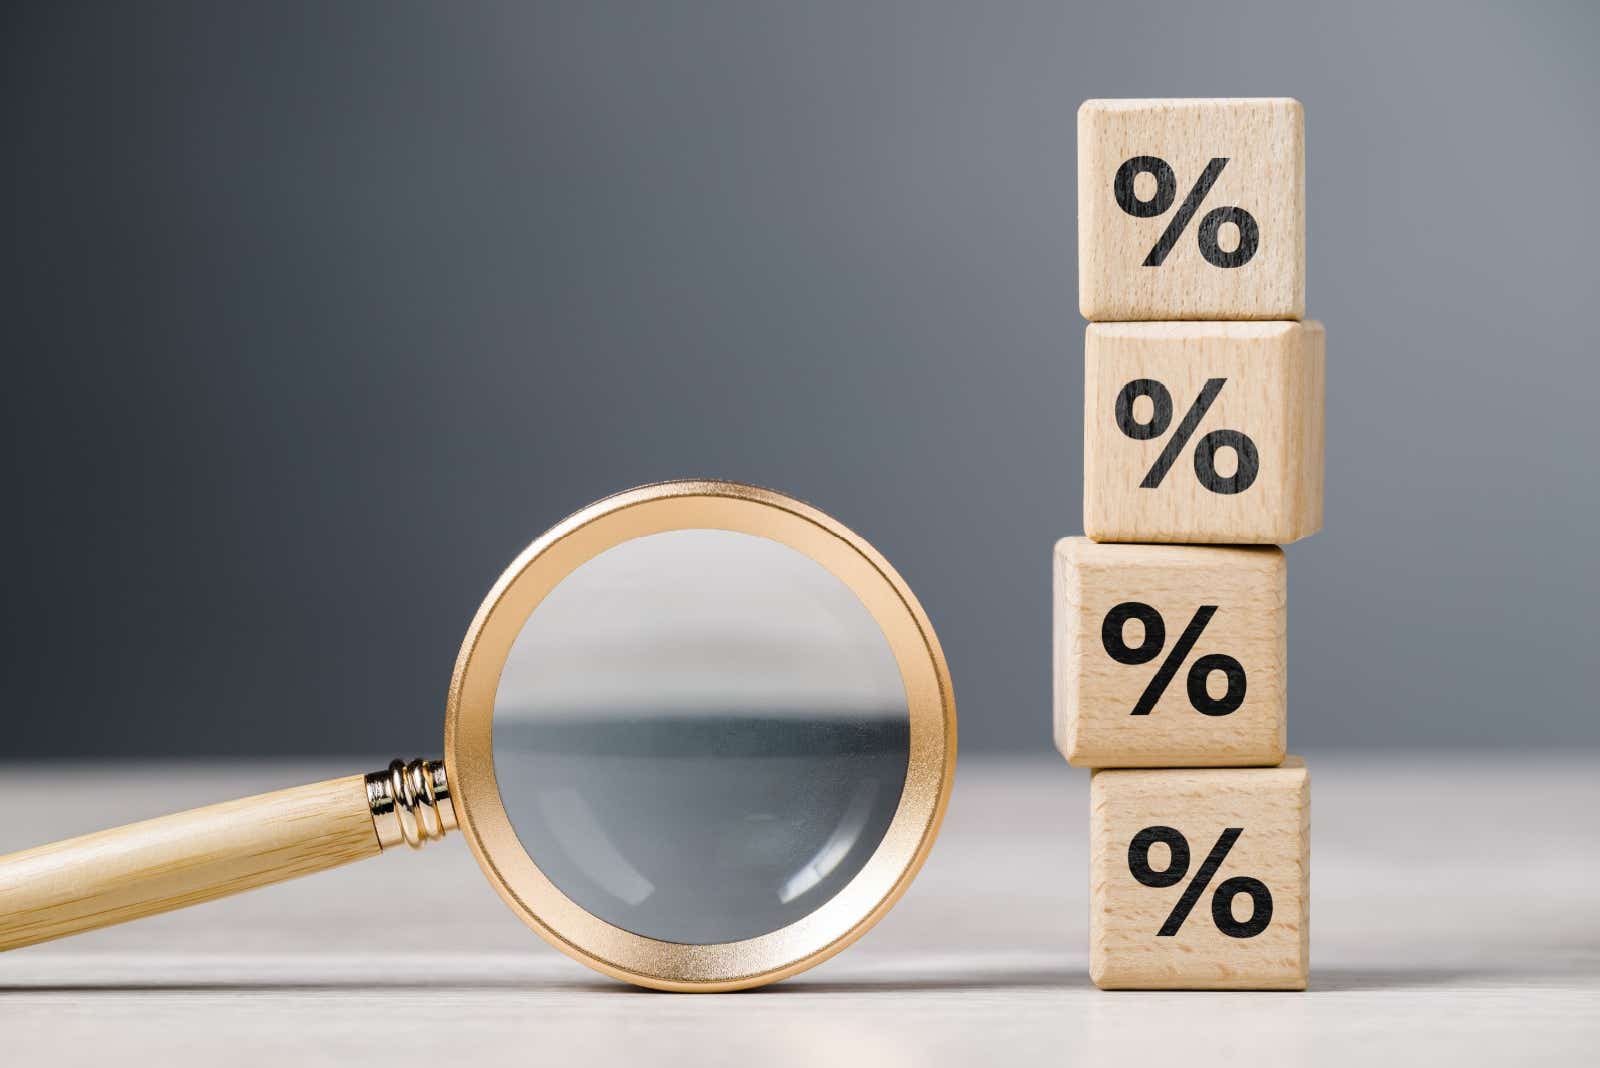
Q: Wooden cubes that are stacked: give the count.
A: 4